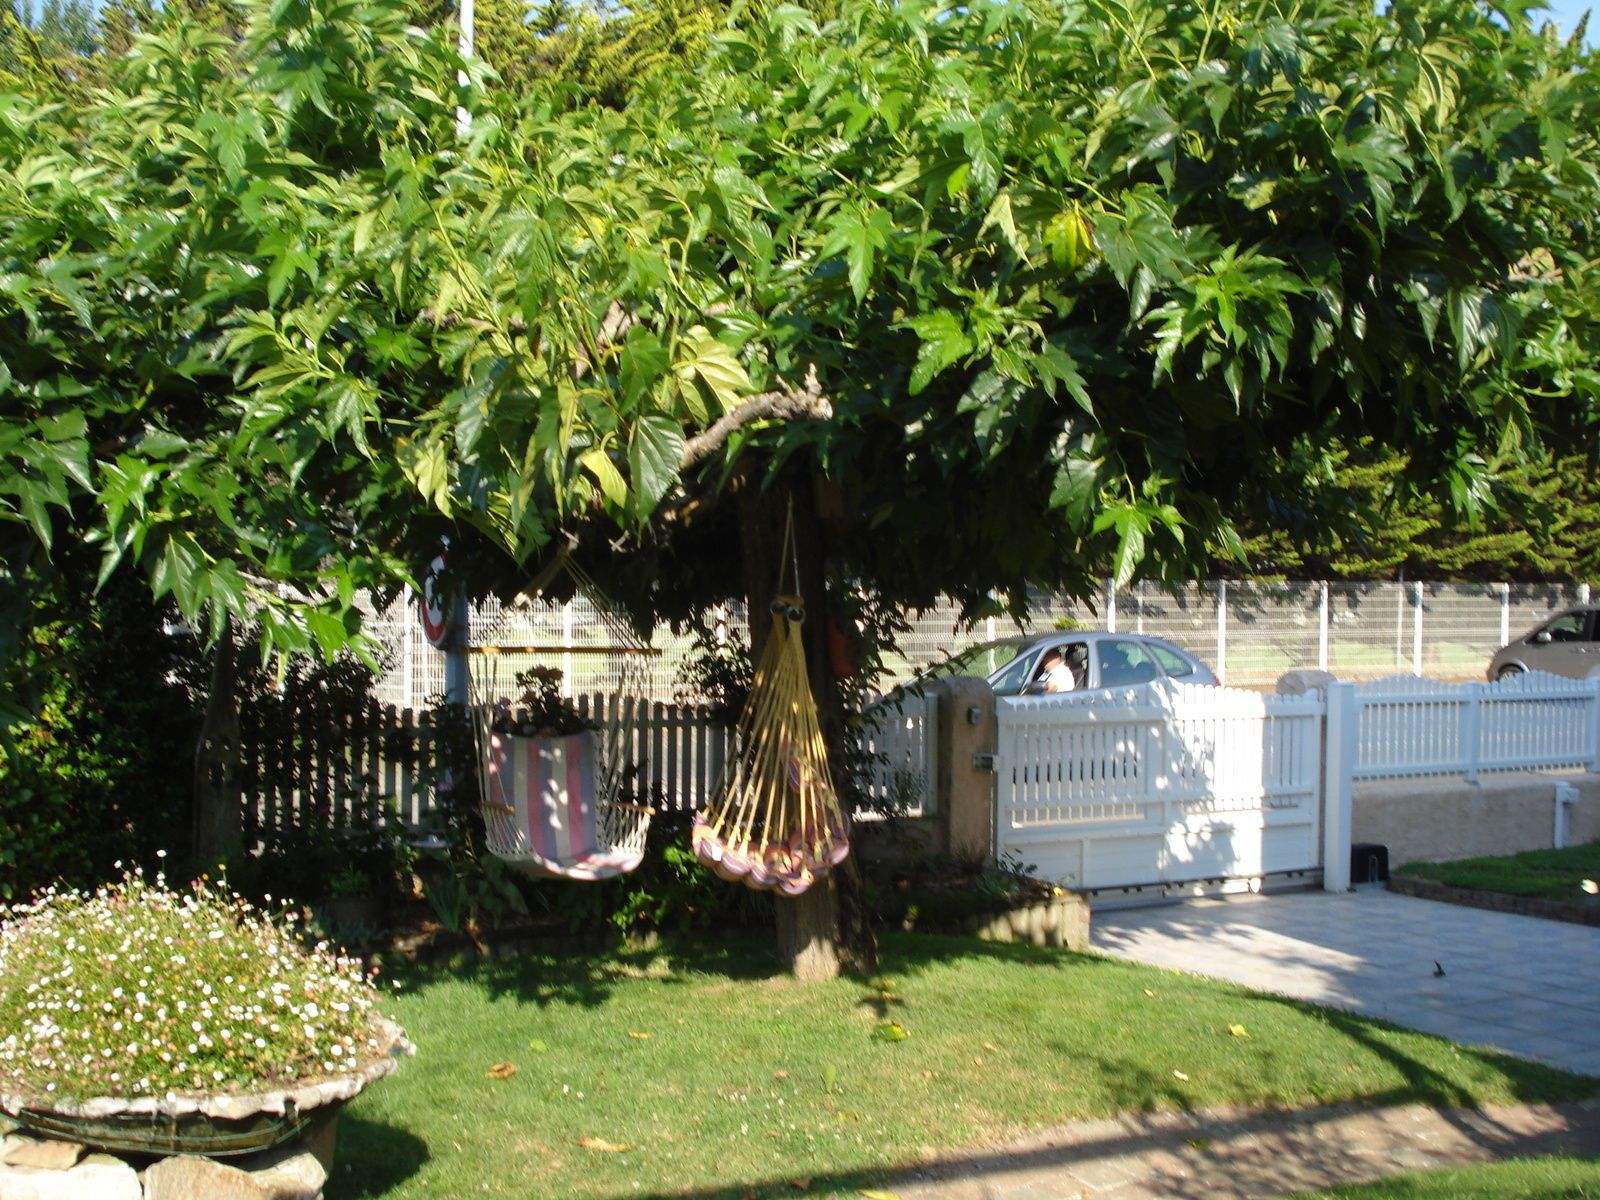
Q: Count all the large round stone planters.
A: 1